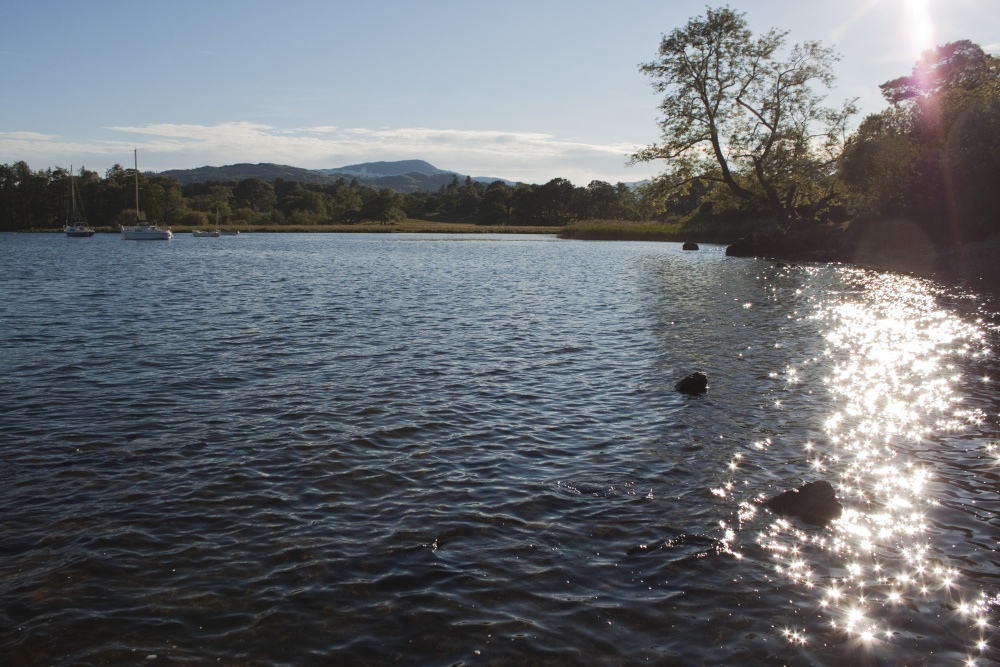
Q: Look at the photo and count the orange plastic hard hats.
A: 0